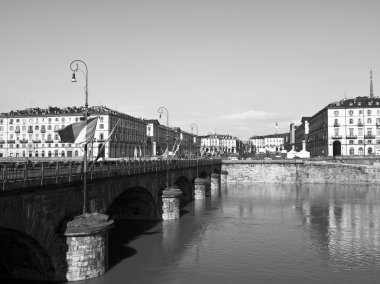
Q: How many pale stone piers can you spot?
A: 5